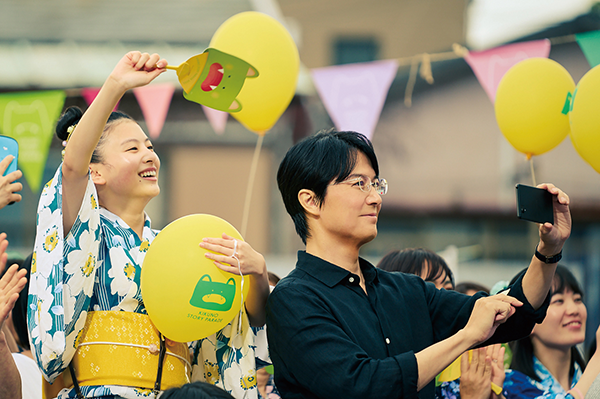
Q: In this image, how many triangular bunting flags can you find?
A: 7